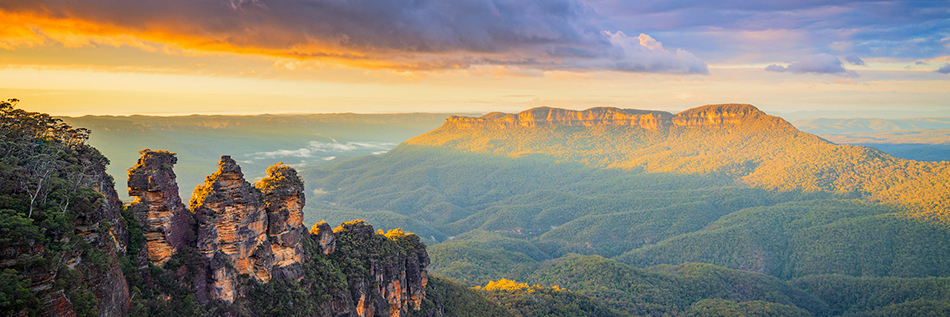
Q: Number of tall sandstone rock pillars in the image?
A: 3